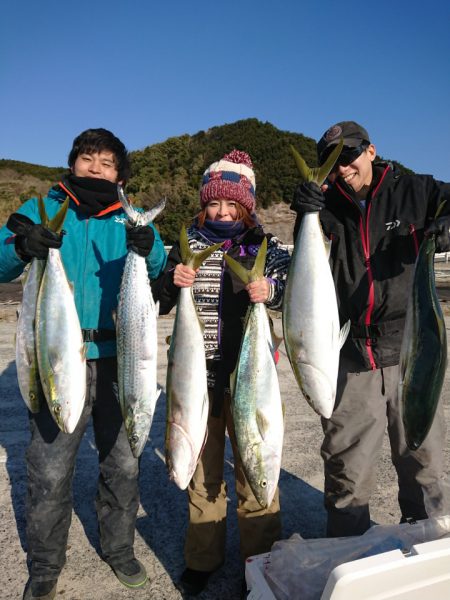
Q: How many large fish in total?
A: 7